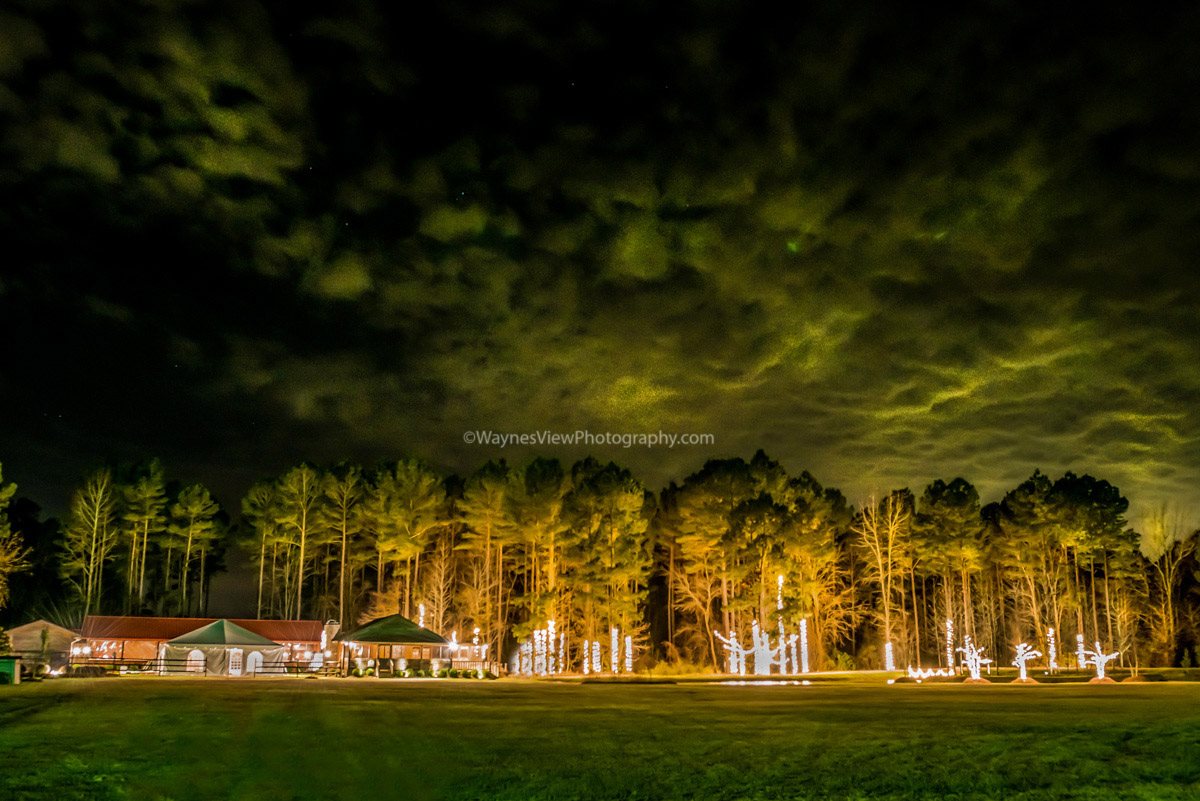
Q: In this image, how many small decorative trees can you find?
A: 3